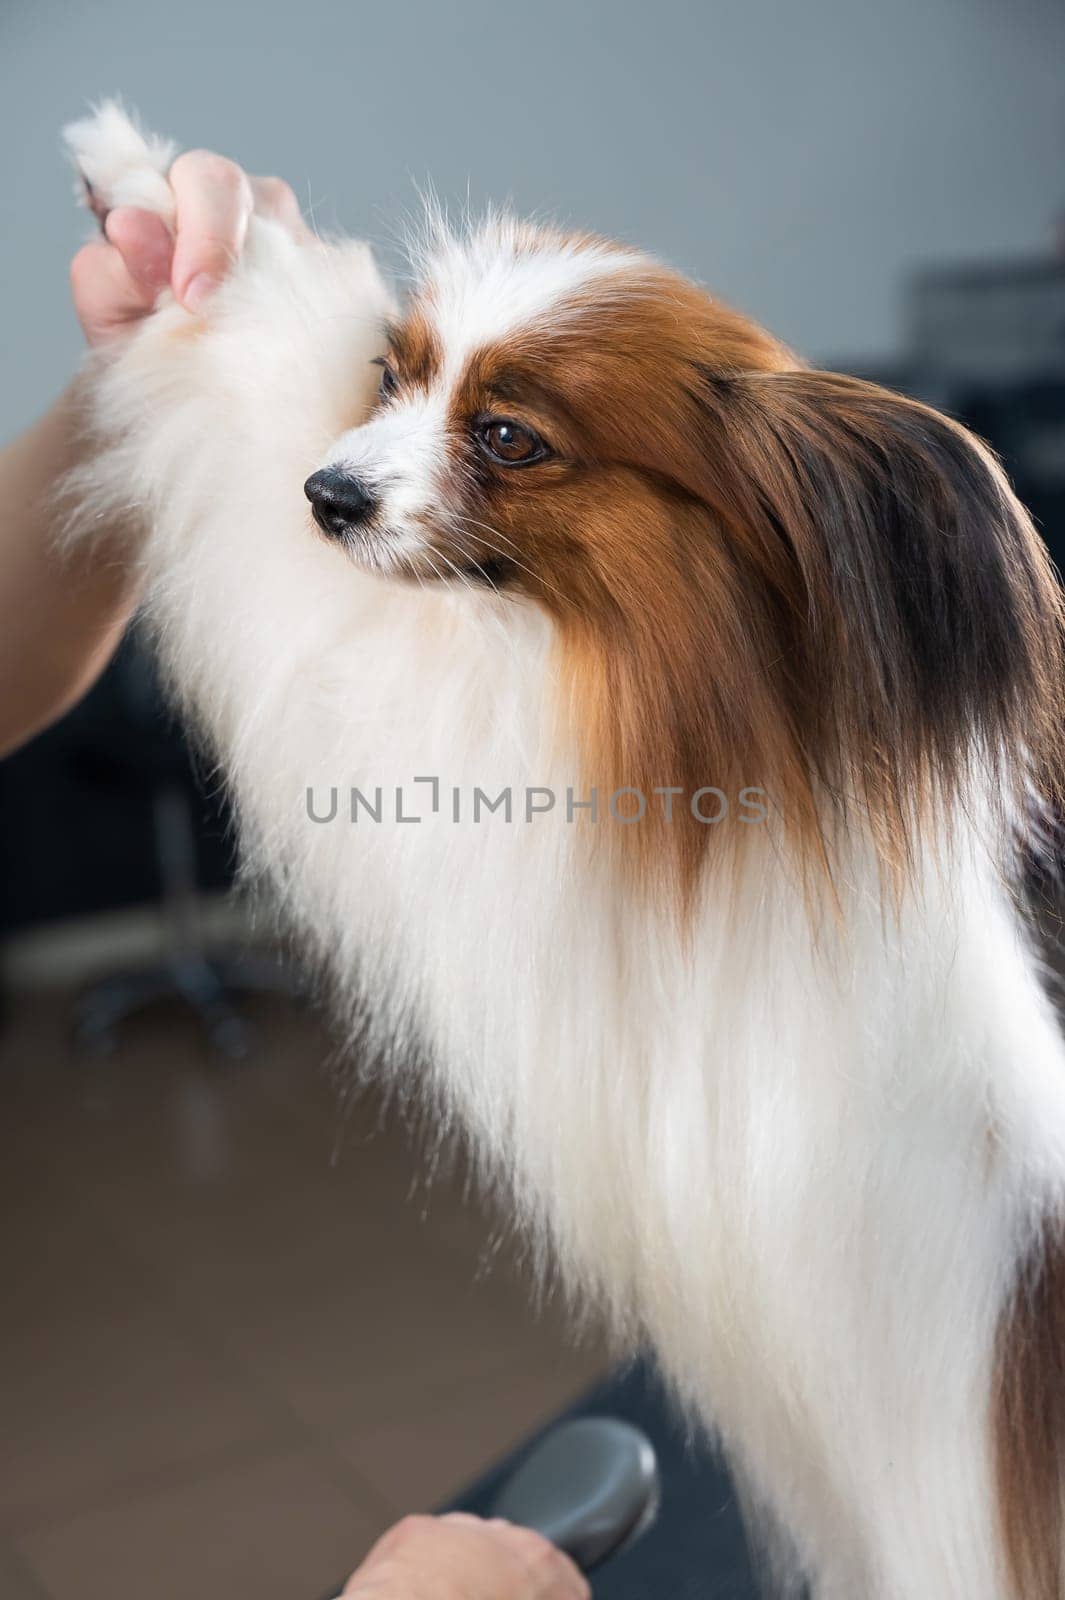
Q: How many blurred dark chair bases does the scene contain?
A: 1